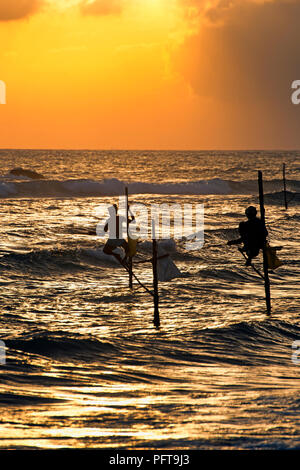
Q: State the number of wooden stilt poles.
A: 4